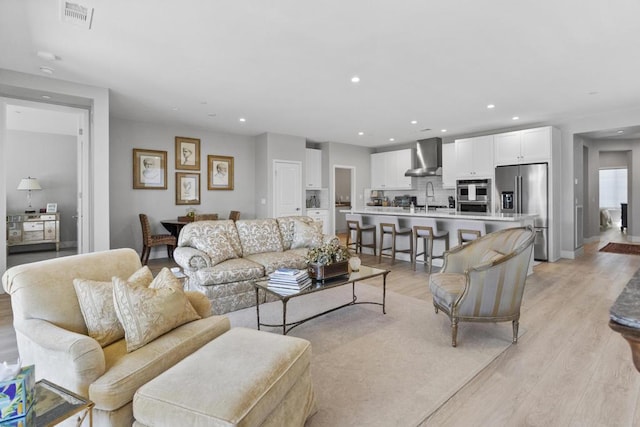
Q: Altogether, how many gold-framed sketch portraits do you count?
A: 4